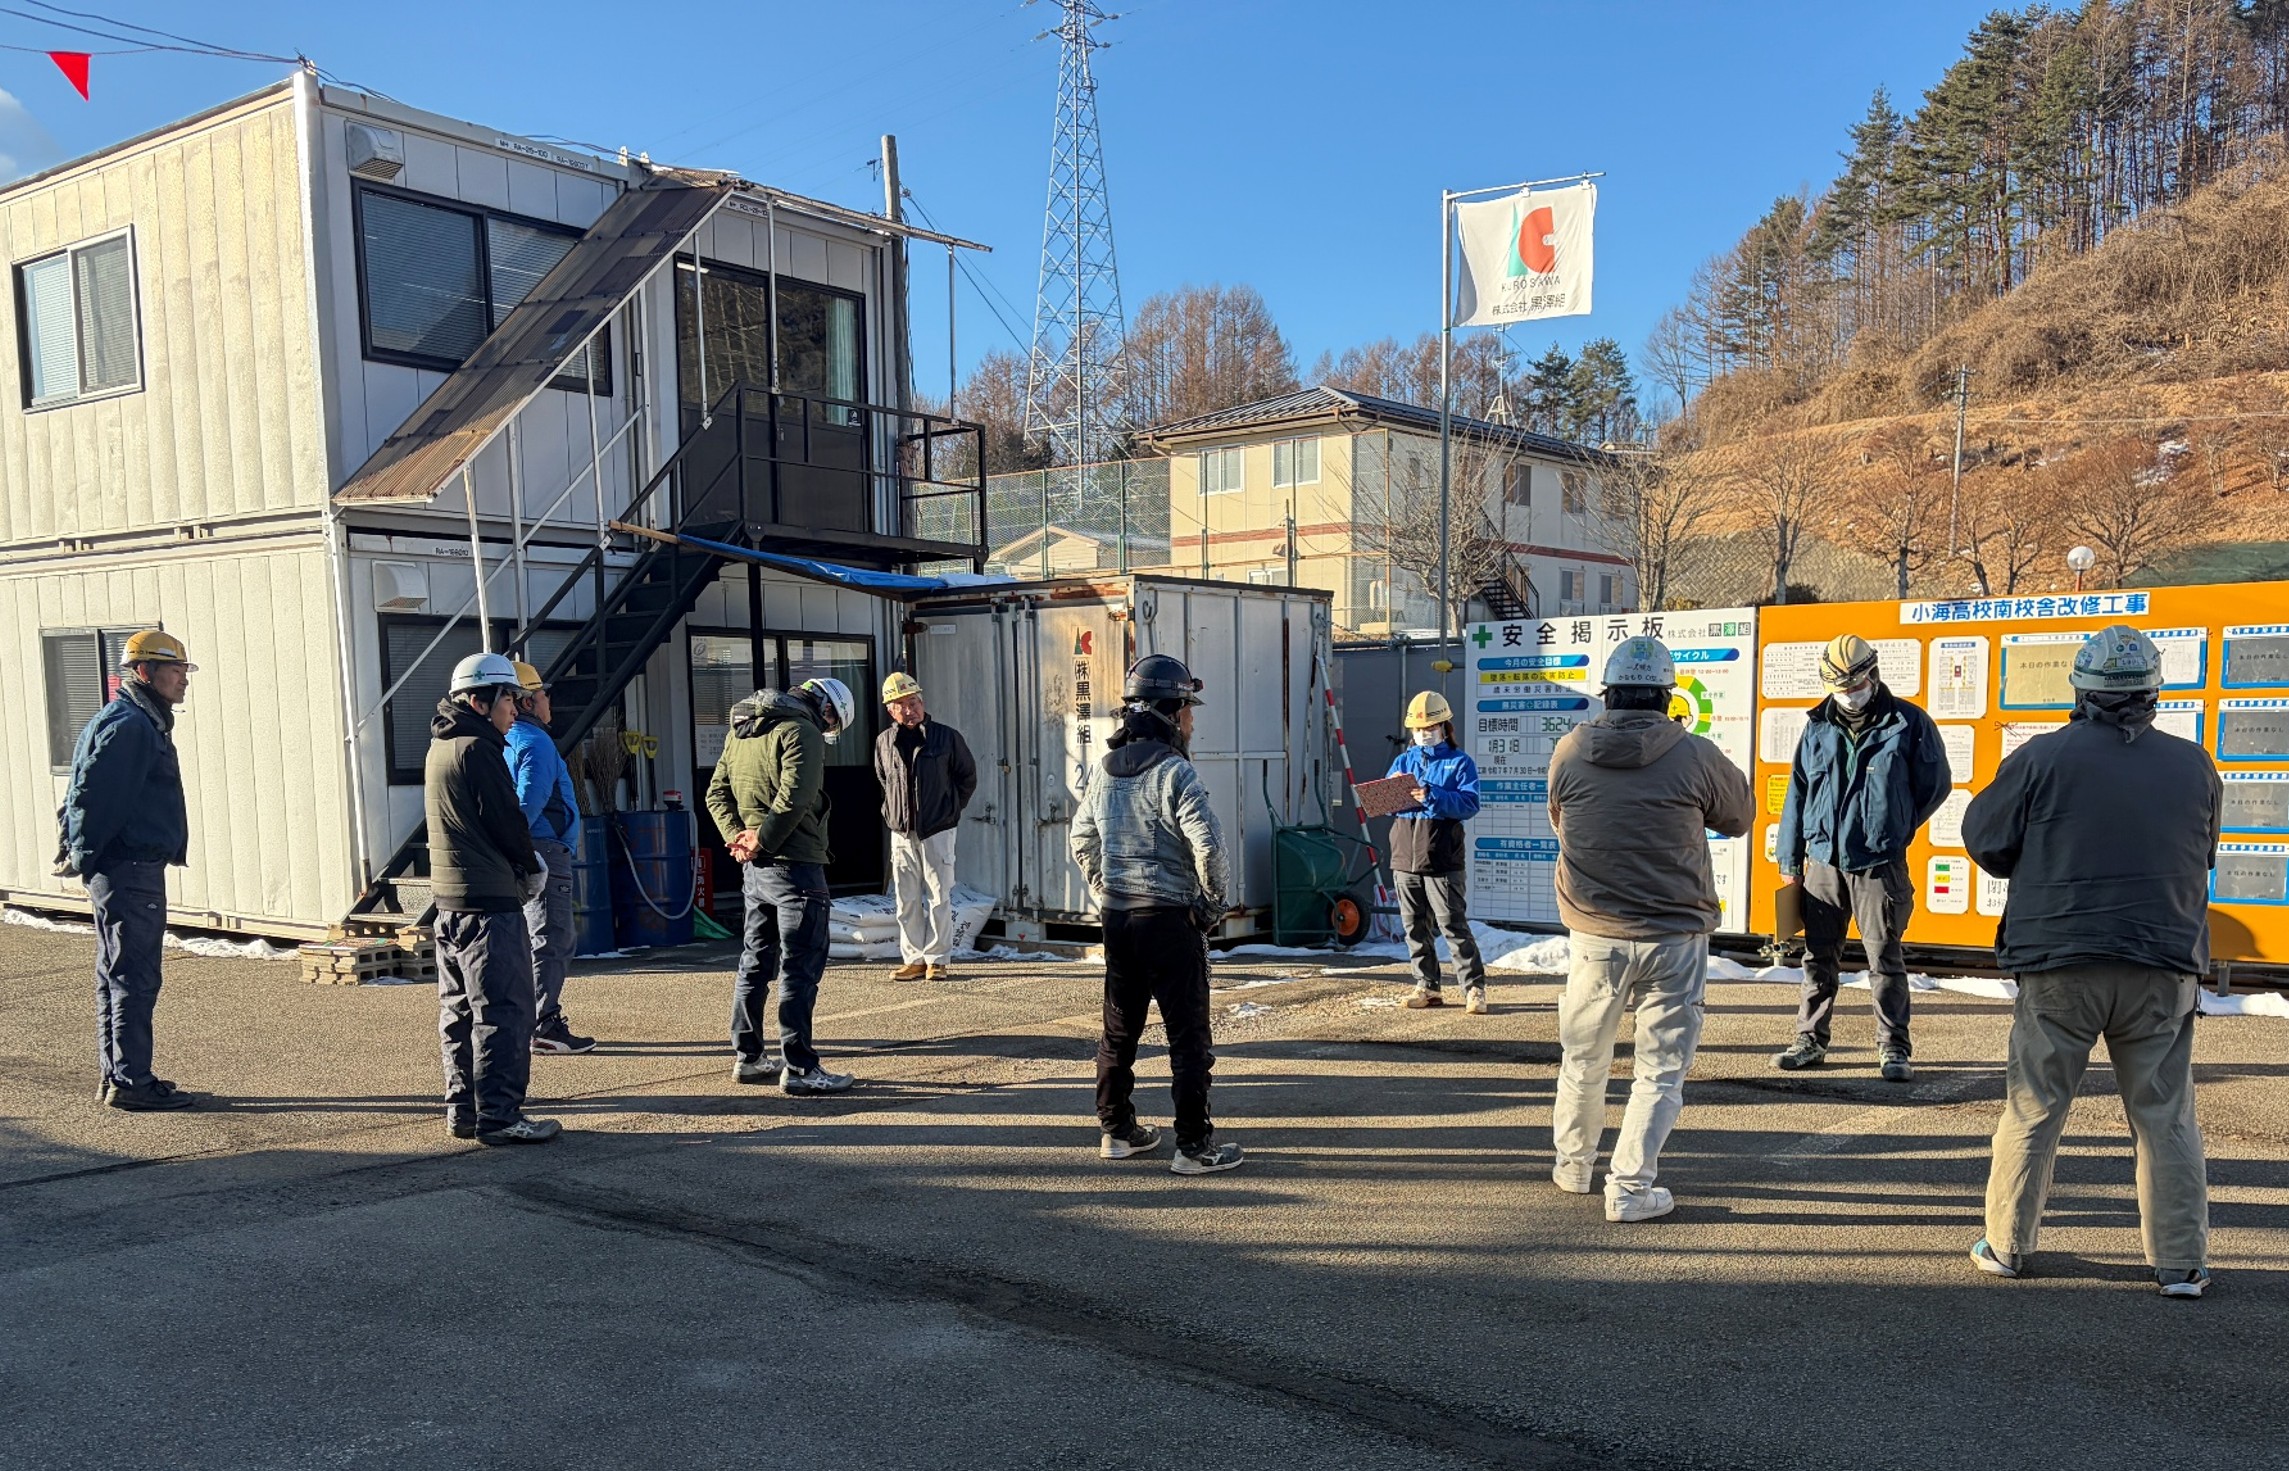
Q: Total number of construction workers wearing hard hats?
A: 10